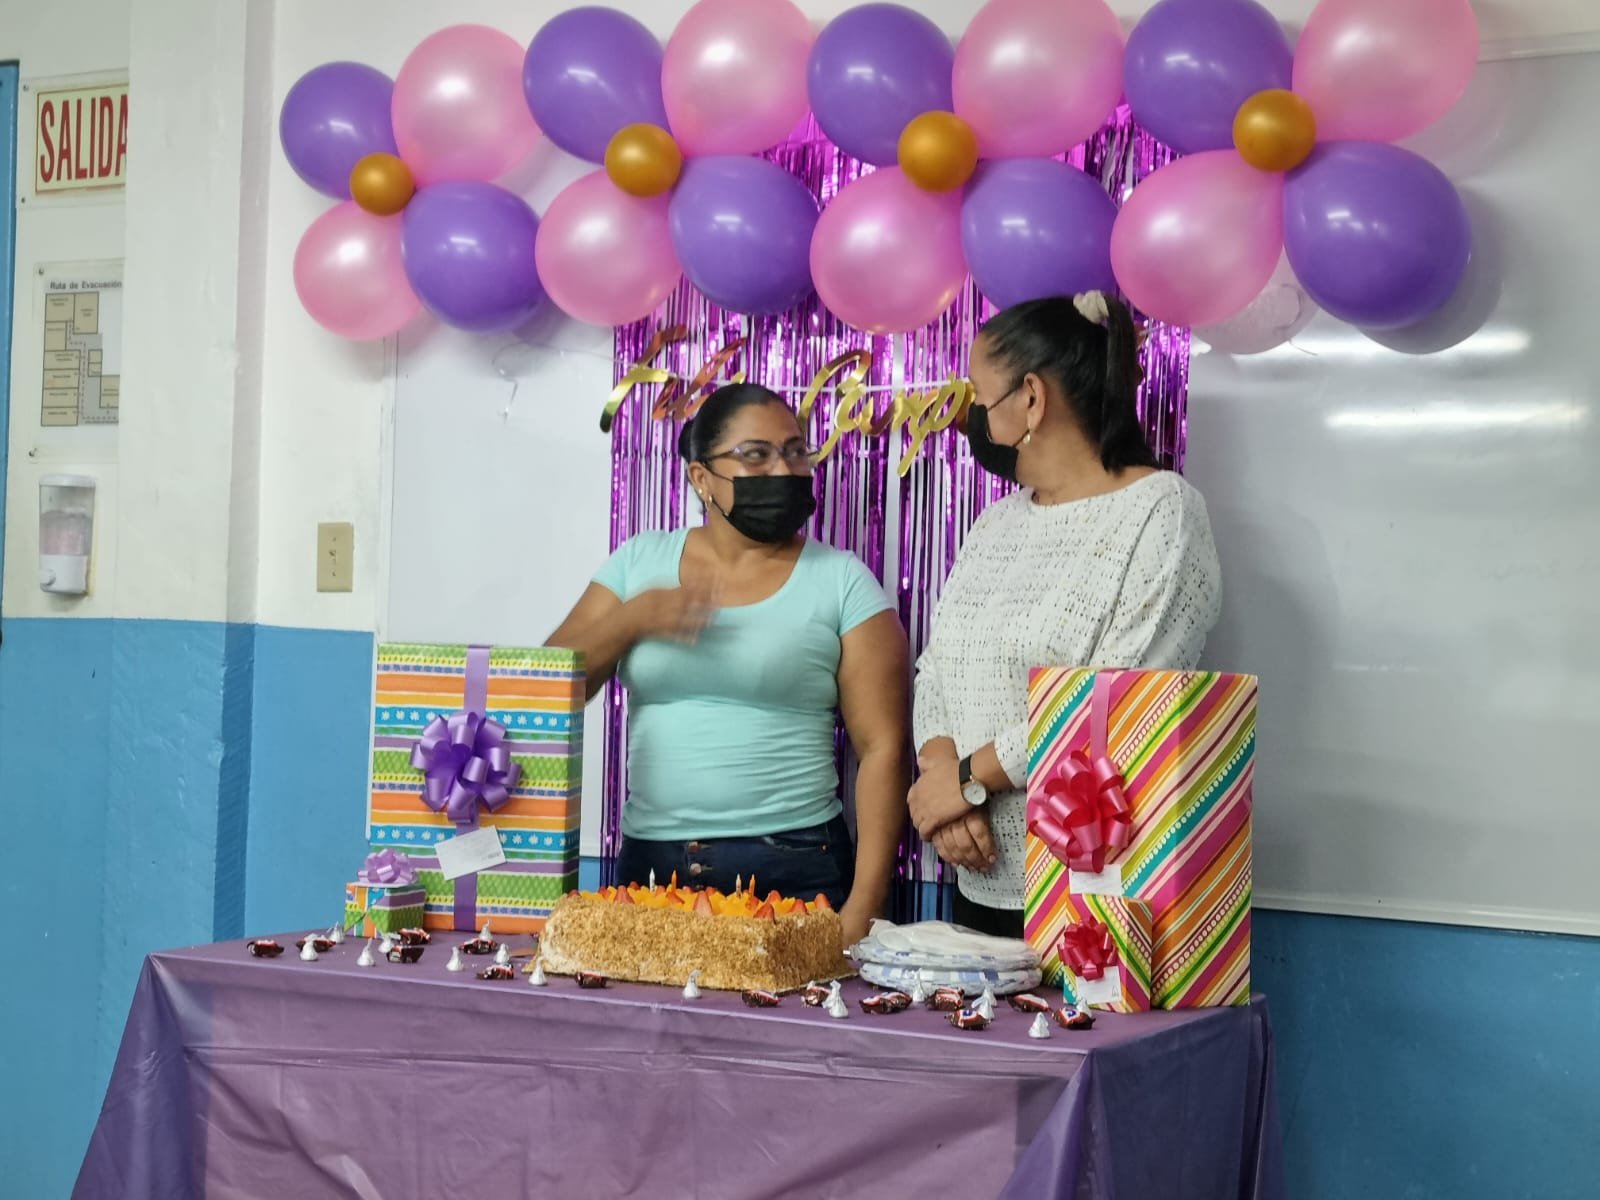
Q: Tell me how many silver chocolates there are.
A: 15